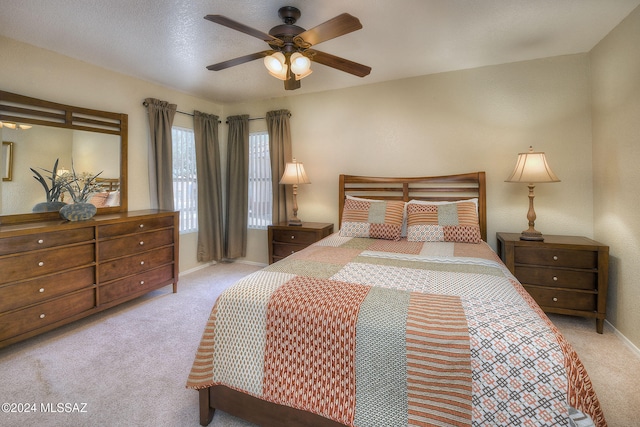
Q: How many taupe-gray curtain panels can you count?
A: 4